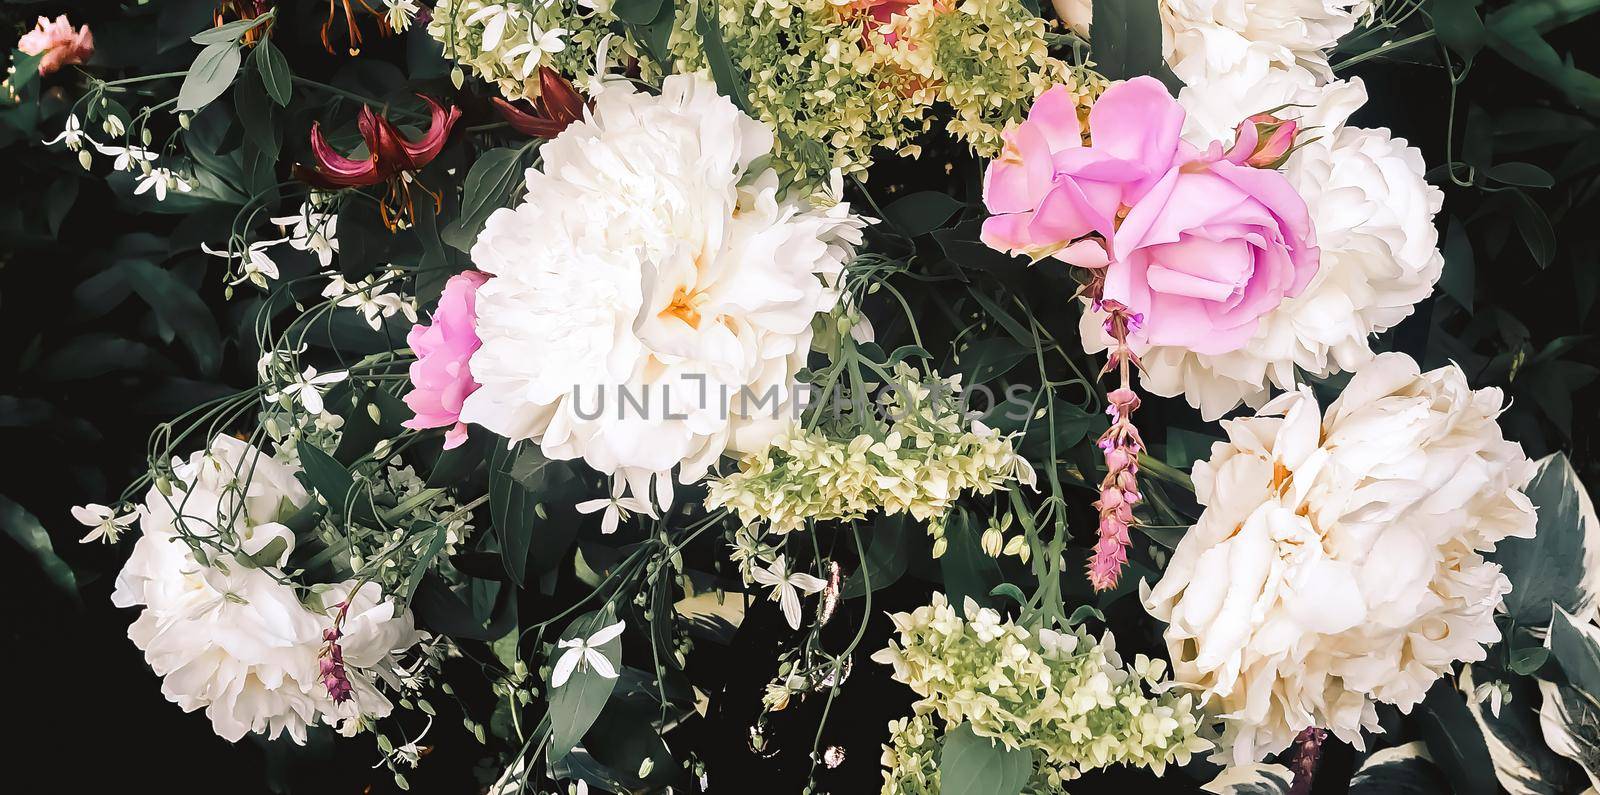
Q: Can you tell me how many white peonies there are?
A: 5